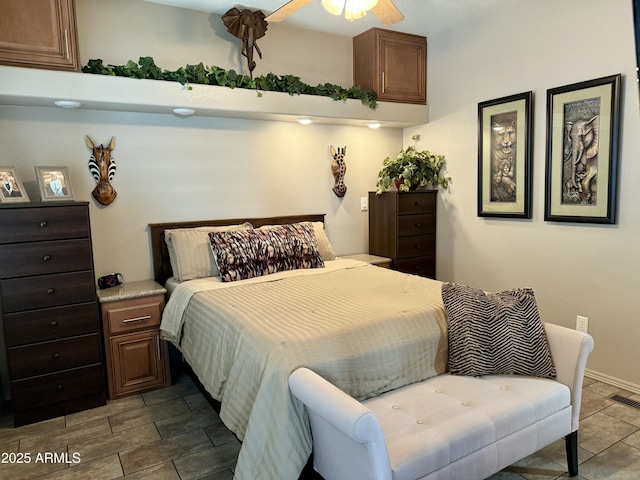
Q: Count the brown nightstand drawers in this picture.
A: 1